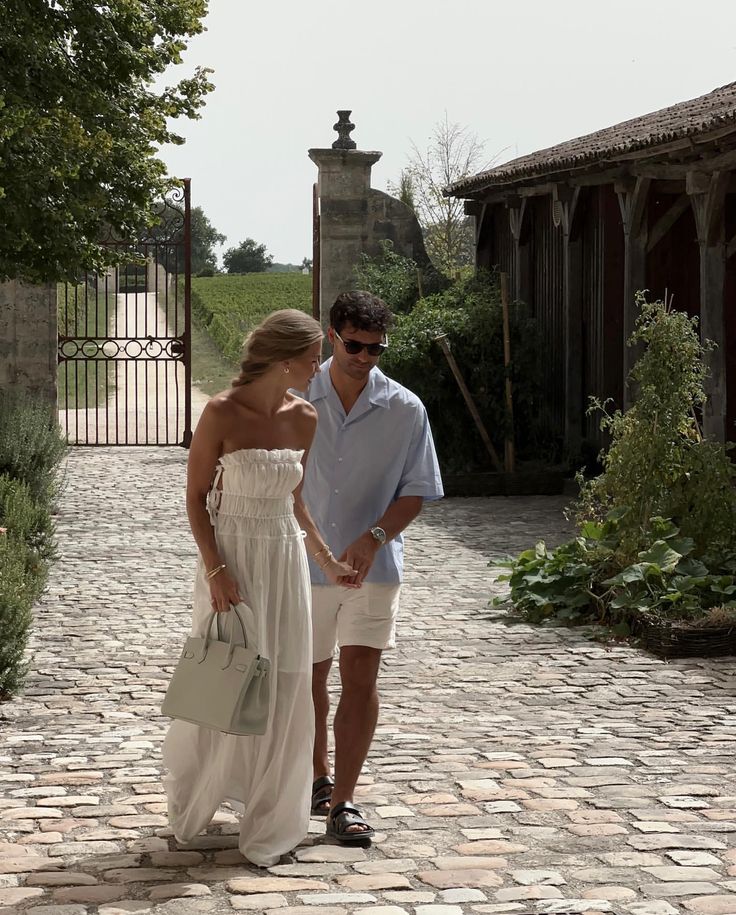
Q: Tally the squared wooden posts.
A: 5